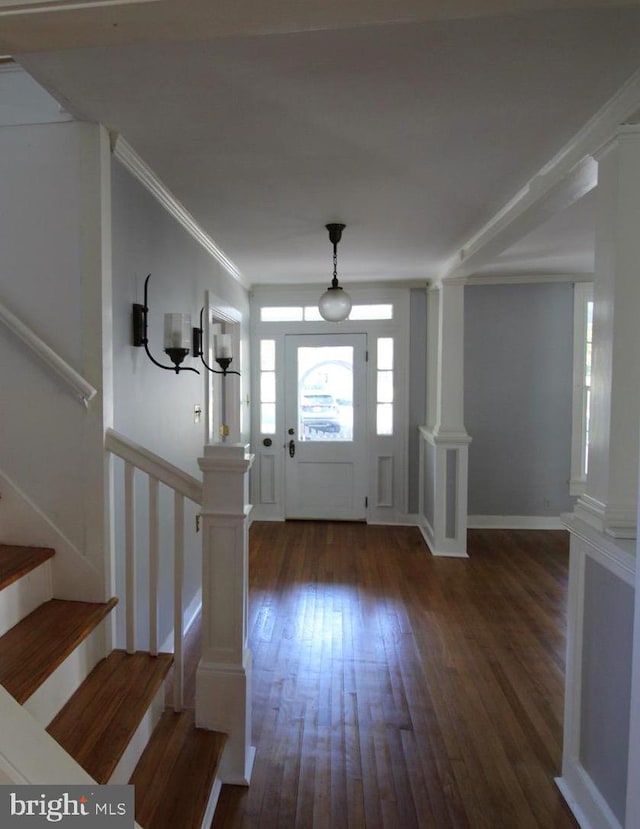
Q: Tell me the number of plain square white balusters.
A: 3